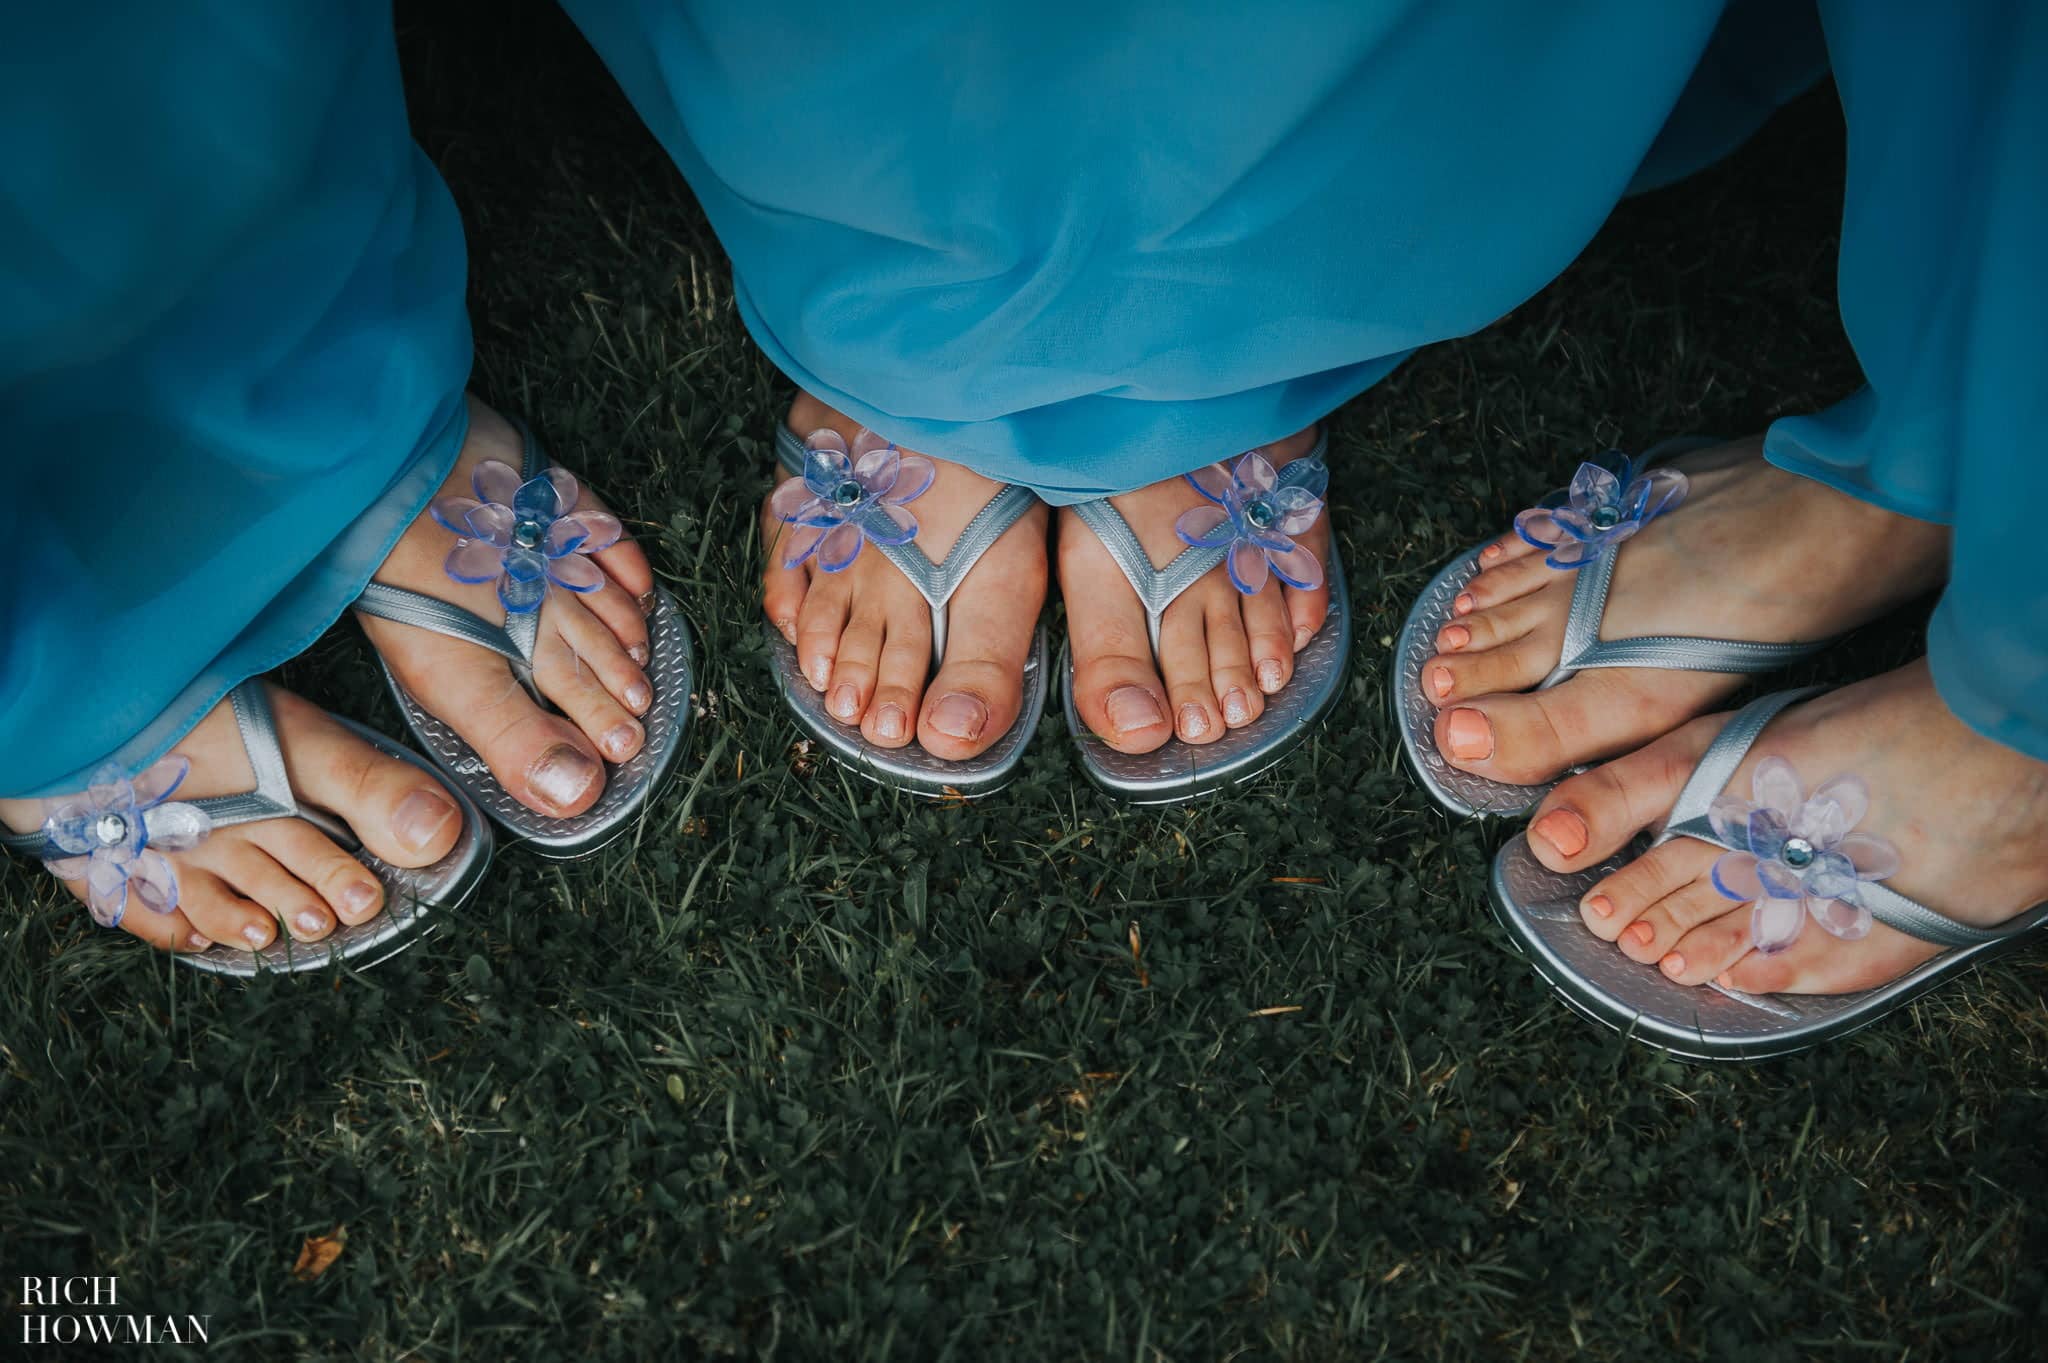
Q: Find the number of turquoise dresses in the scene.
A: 3